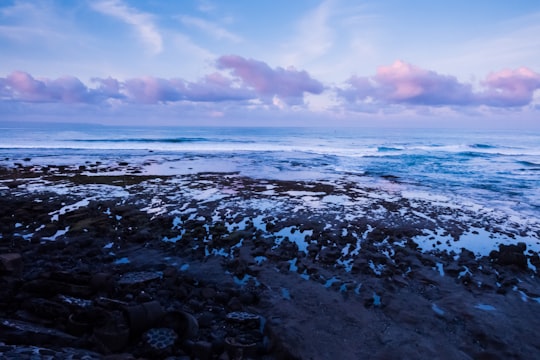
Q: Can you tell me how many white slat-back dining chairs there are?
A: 0